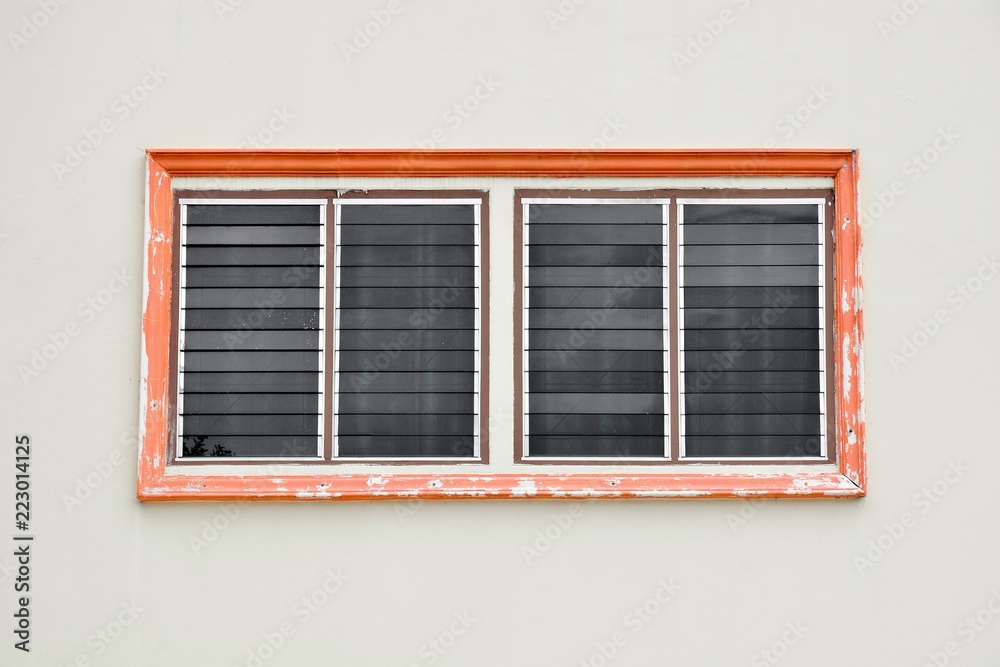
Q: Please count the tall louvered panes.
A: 4